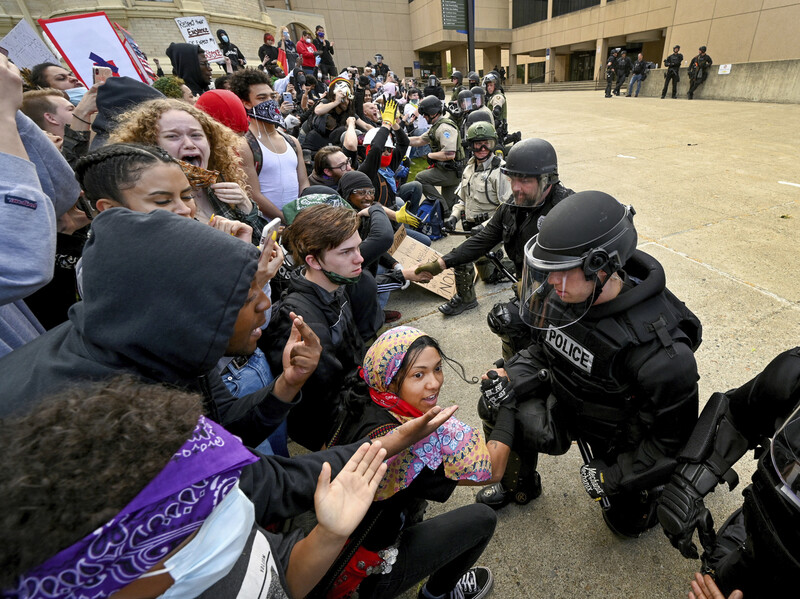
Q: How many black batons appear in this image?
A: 3